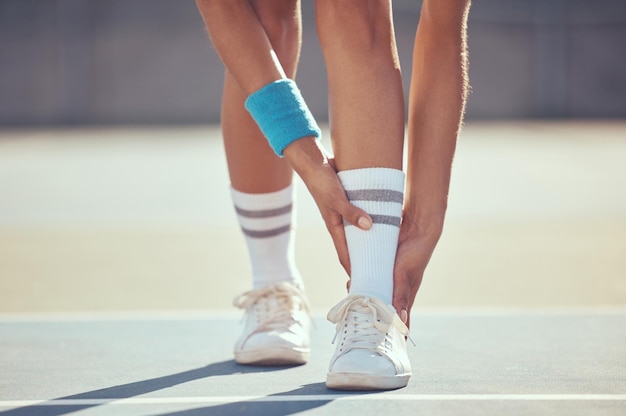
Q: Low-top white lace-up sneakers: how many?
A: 2